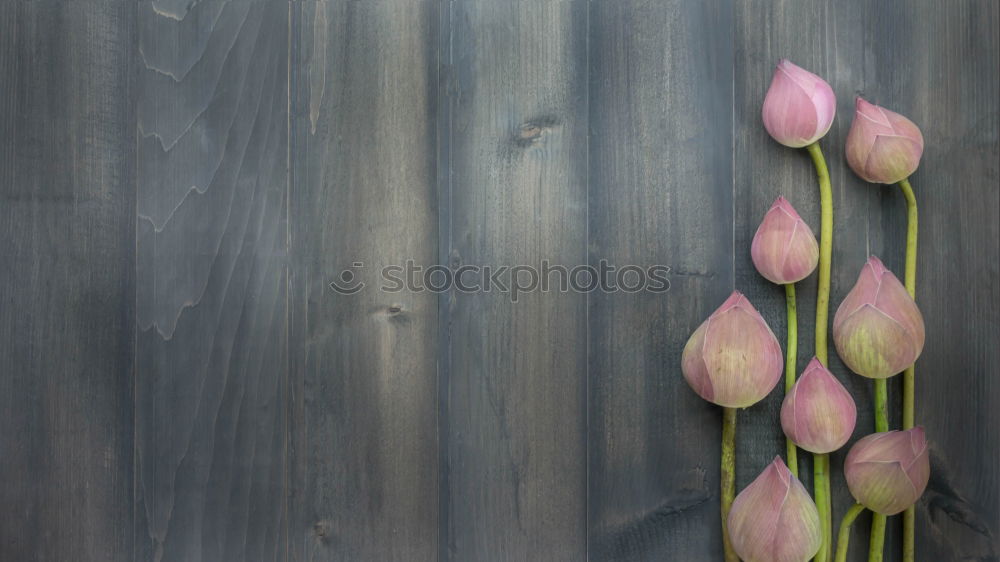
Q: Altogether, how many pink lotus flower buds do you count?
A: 8